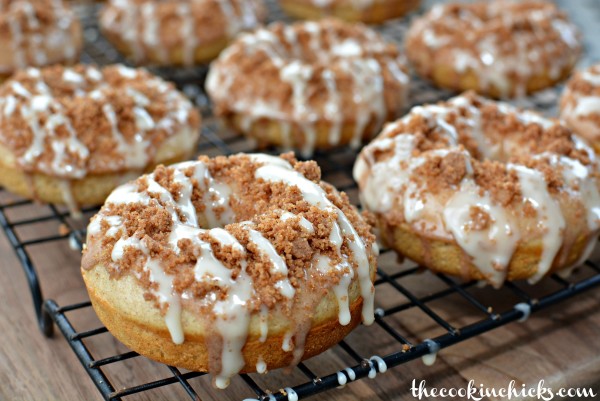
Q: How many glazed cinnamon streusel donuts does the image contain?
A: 9